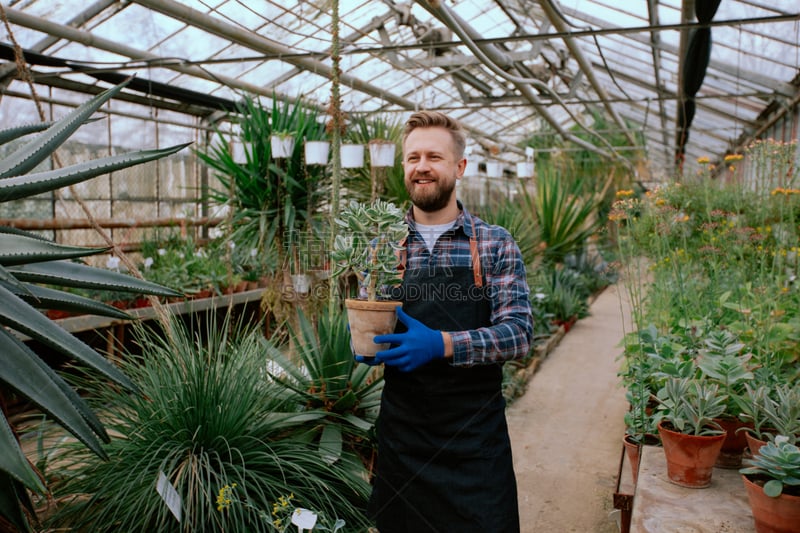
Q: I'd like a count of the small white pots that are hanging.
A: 8